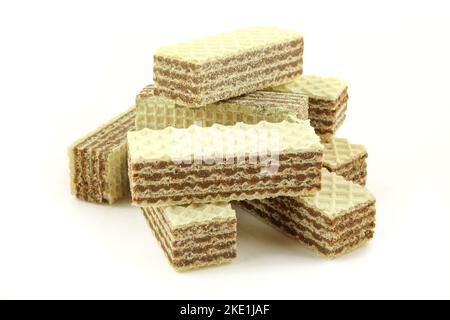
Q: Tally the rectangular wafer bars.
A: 8